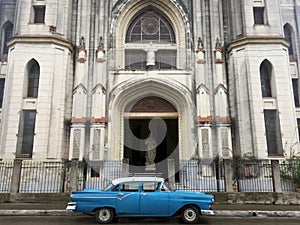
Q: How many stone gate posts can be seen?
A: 6